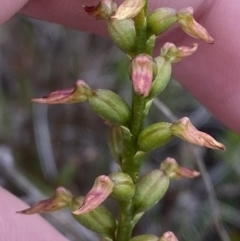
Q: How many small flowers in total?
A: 11